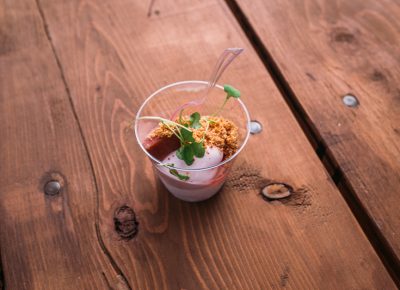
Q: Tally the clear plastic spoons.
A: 1